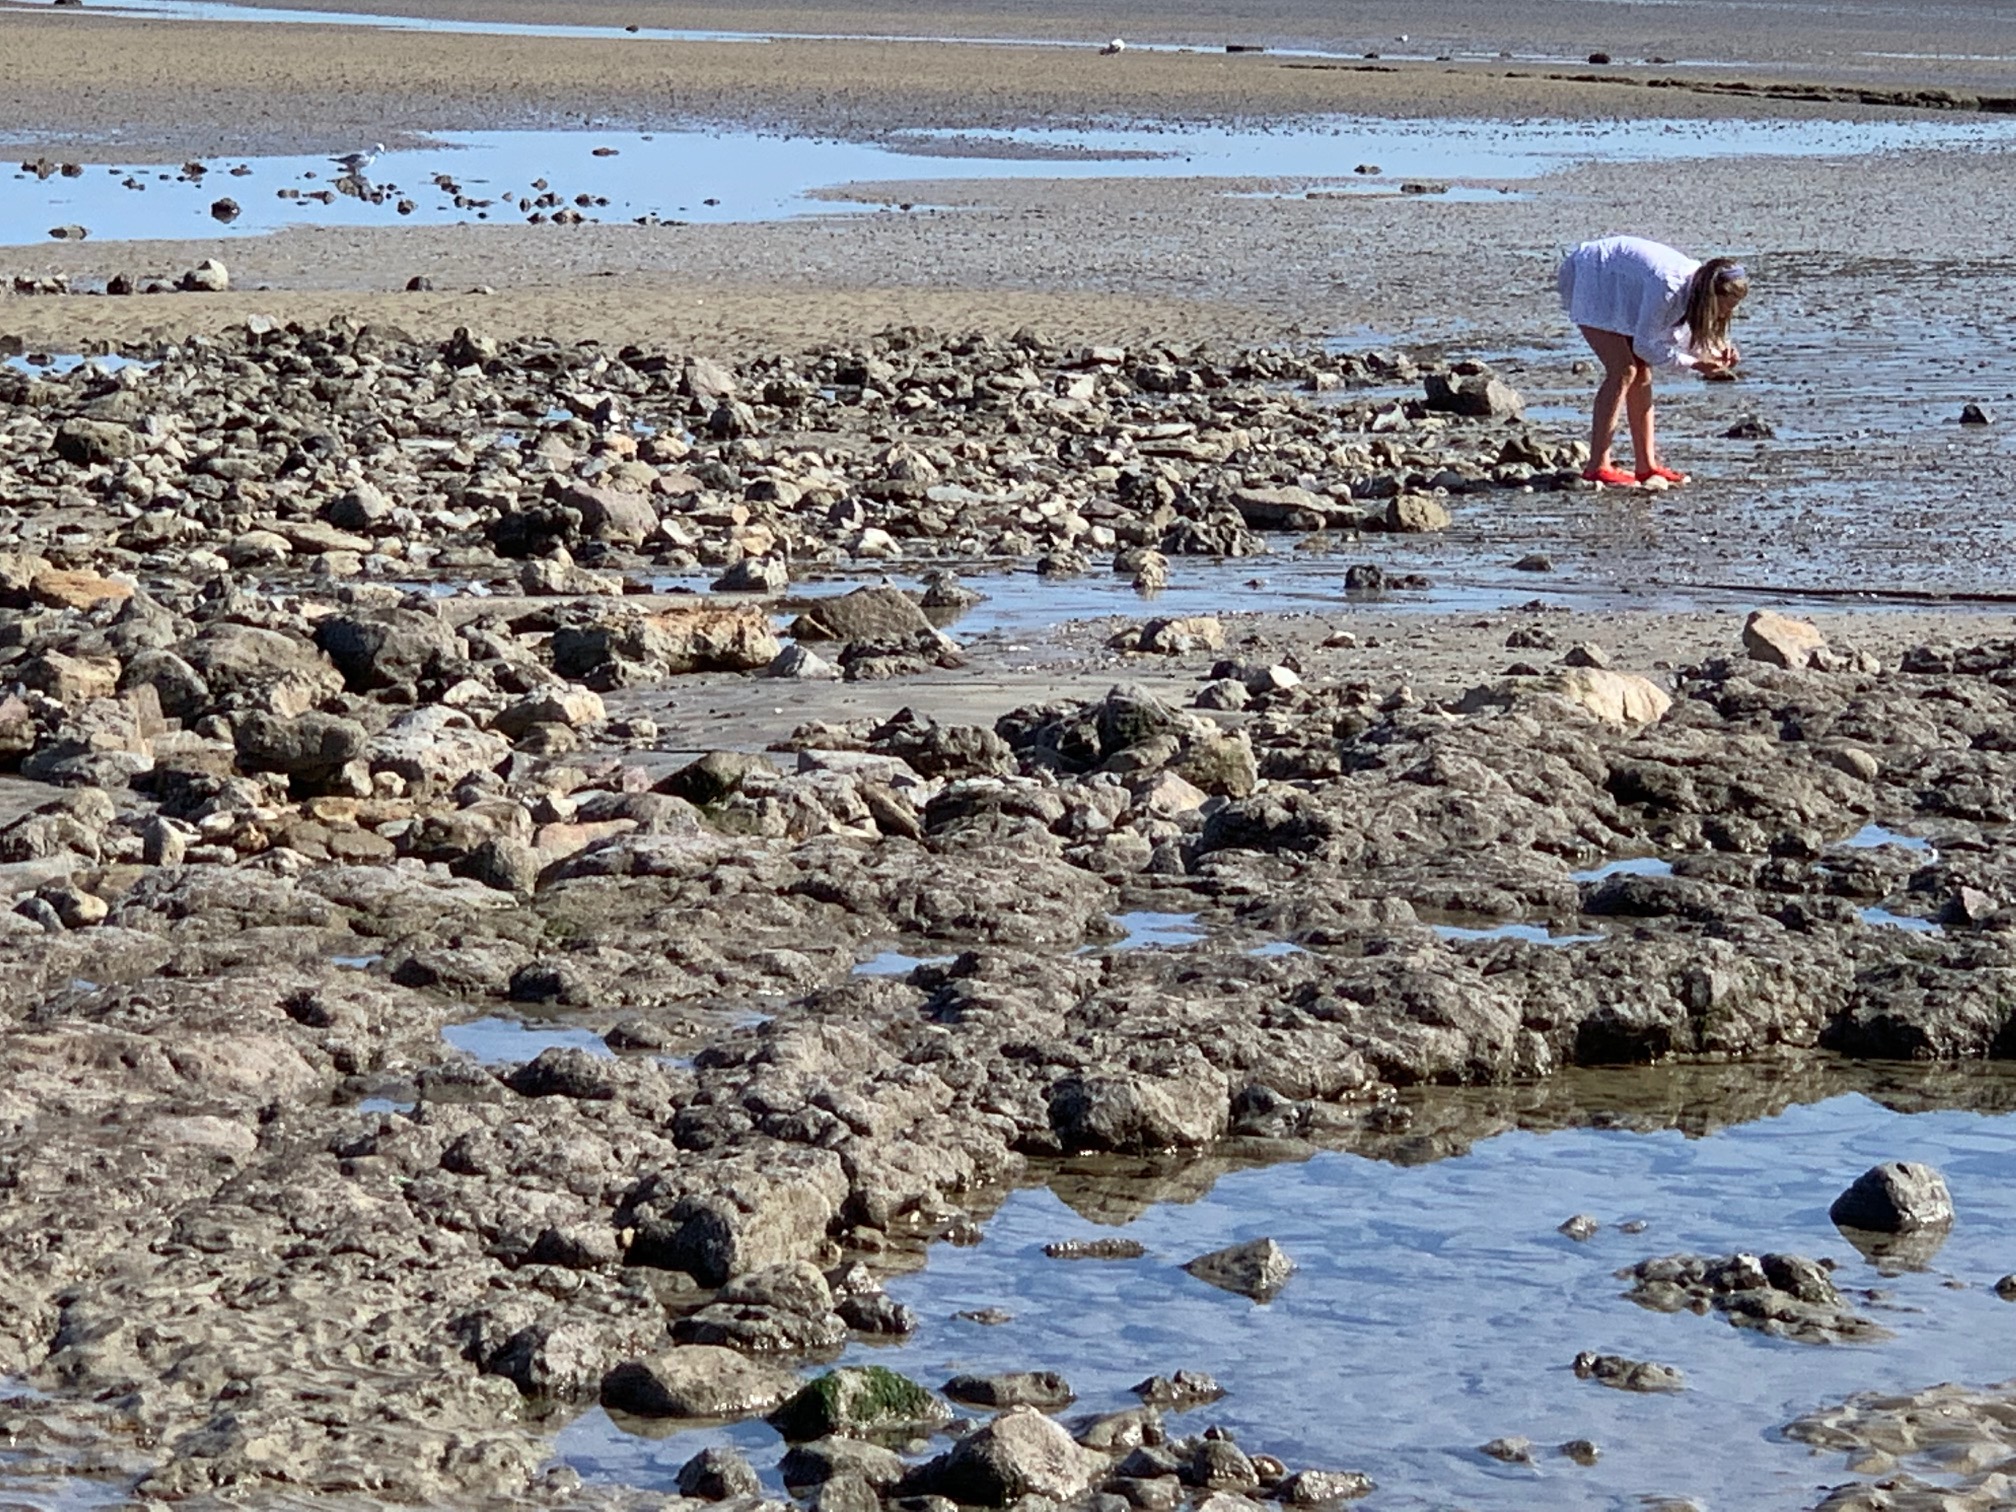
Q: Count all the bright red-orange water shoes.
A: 2